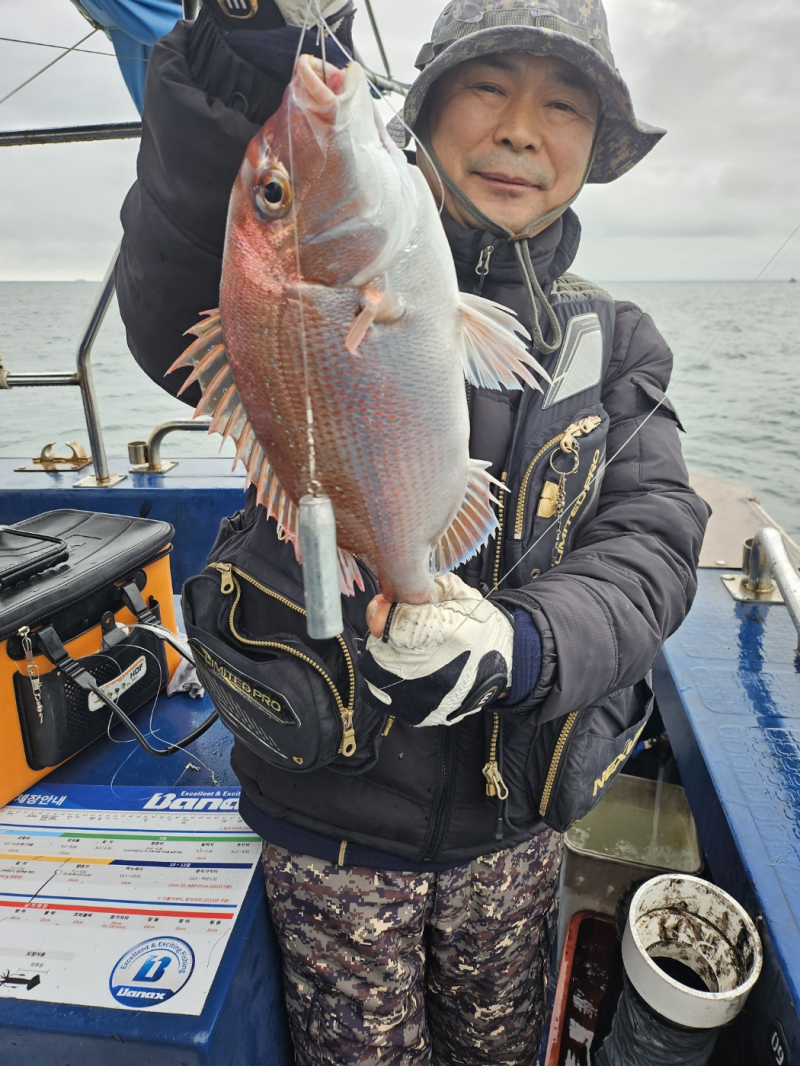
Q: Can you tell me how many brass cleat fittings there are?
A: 1